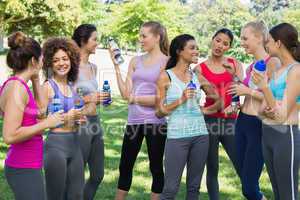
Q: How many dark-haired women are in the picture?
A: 6